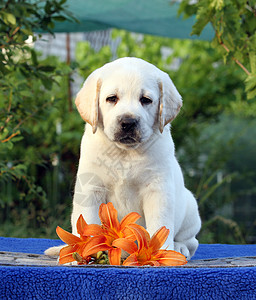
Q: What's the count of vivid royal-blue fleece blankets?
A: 1